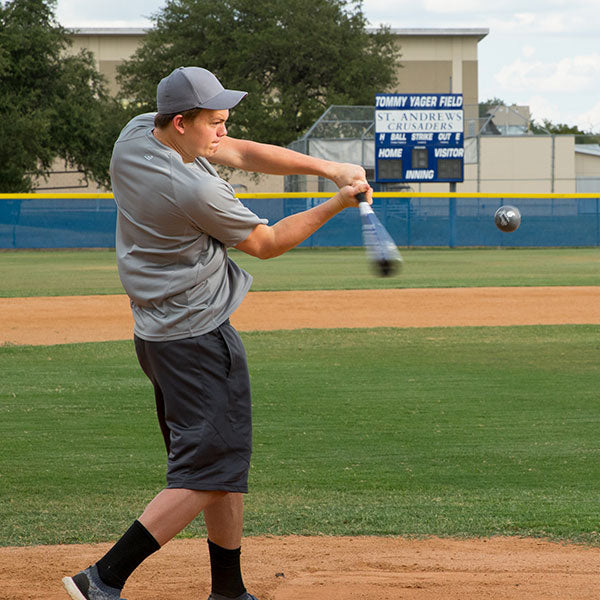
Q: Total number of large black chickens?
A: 0